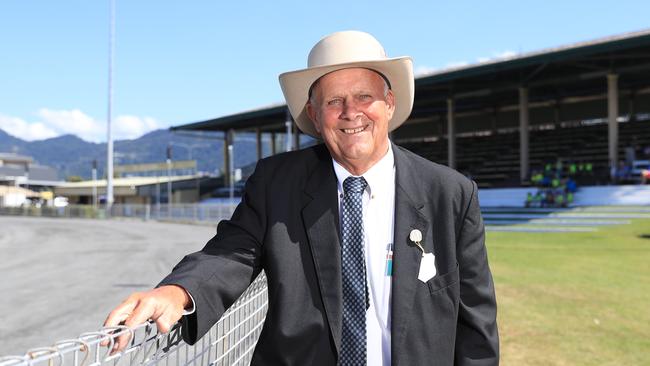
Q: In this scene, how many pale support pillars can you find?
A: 3